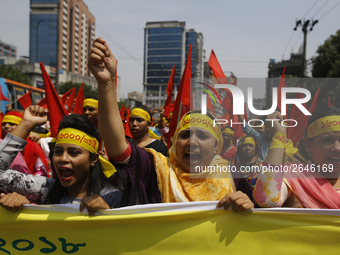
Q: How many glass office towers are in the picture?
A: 2